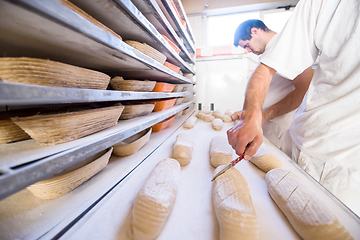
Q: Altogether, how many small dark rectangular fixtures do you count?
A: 2